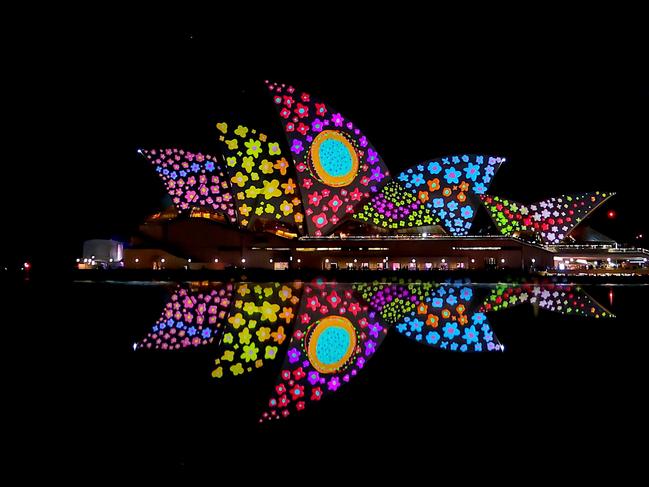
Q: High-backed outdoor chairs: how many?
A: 0